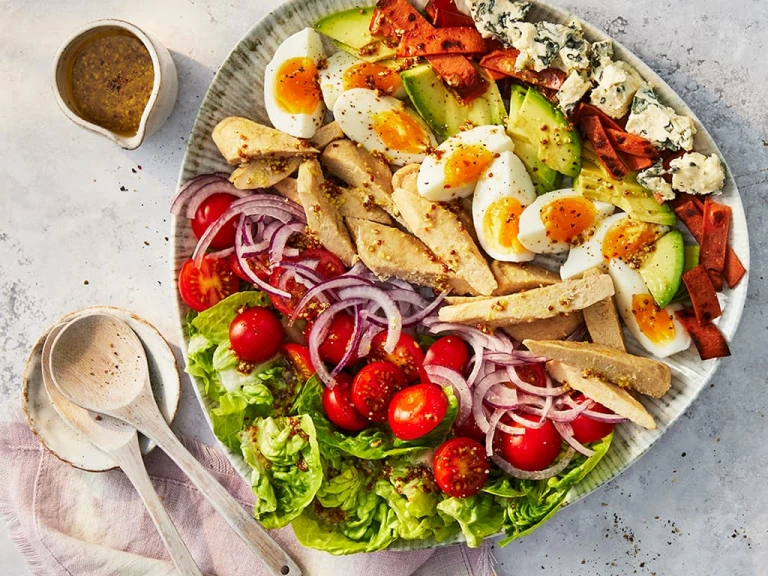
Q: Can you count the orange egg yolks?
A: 8